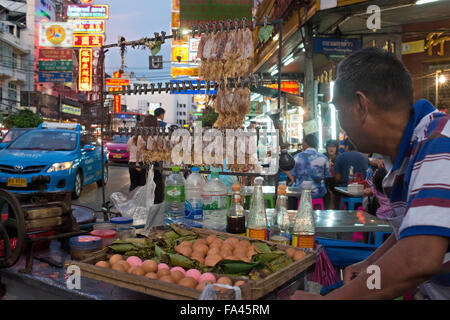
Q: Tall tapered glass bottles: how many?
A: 4